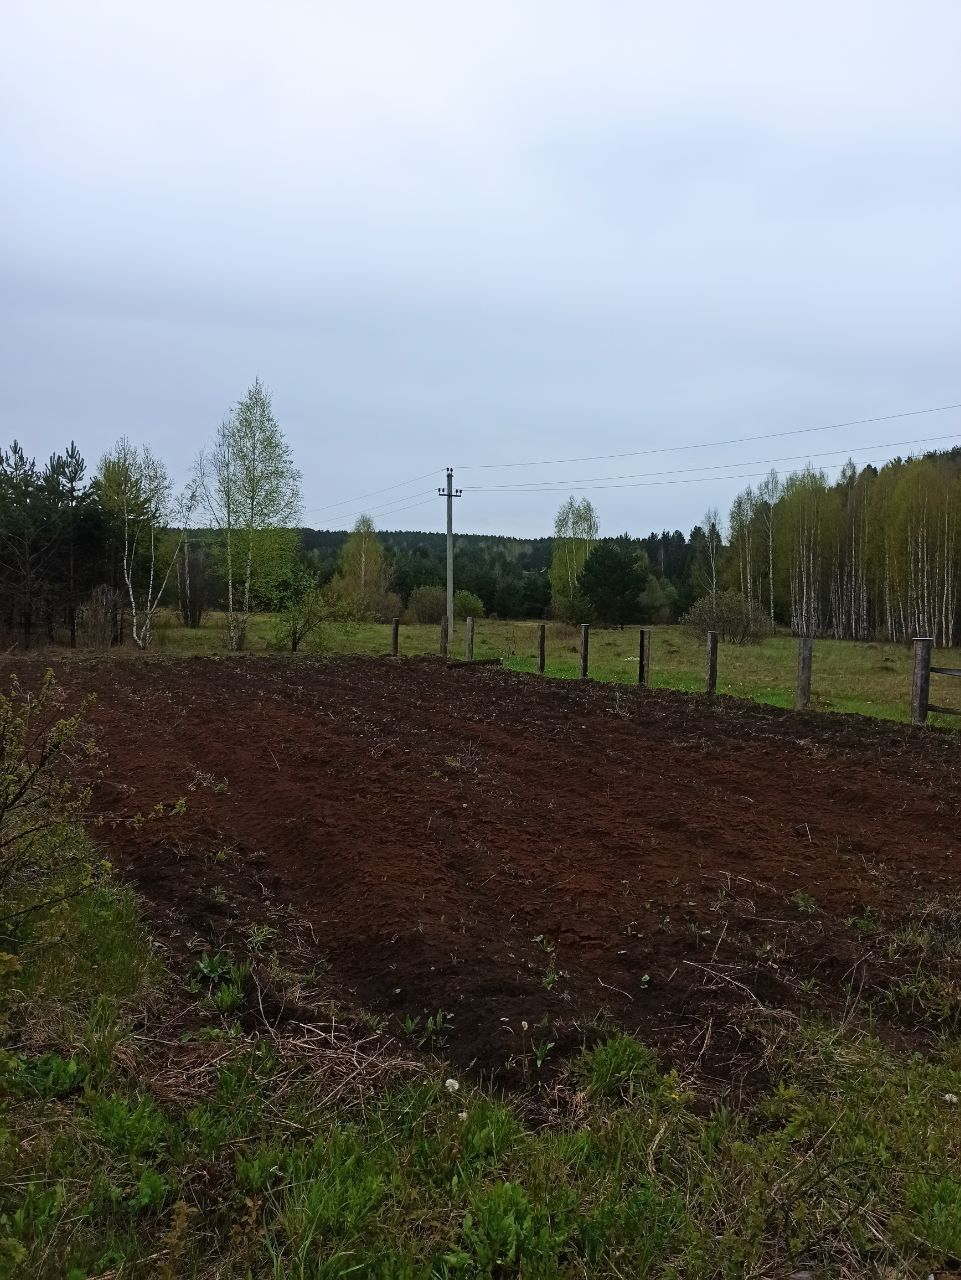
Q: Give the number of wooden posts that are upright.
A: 9